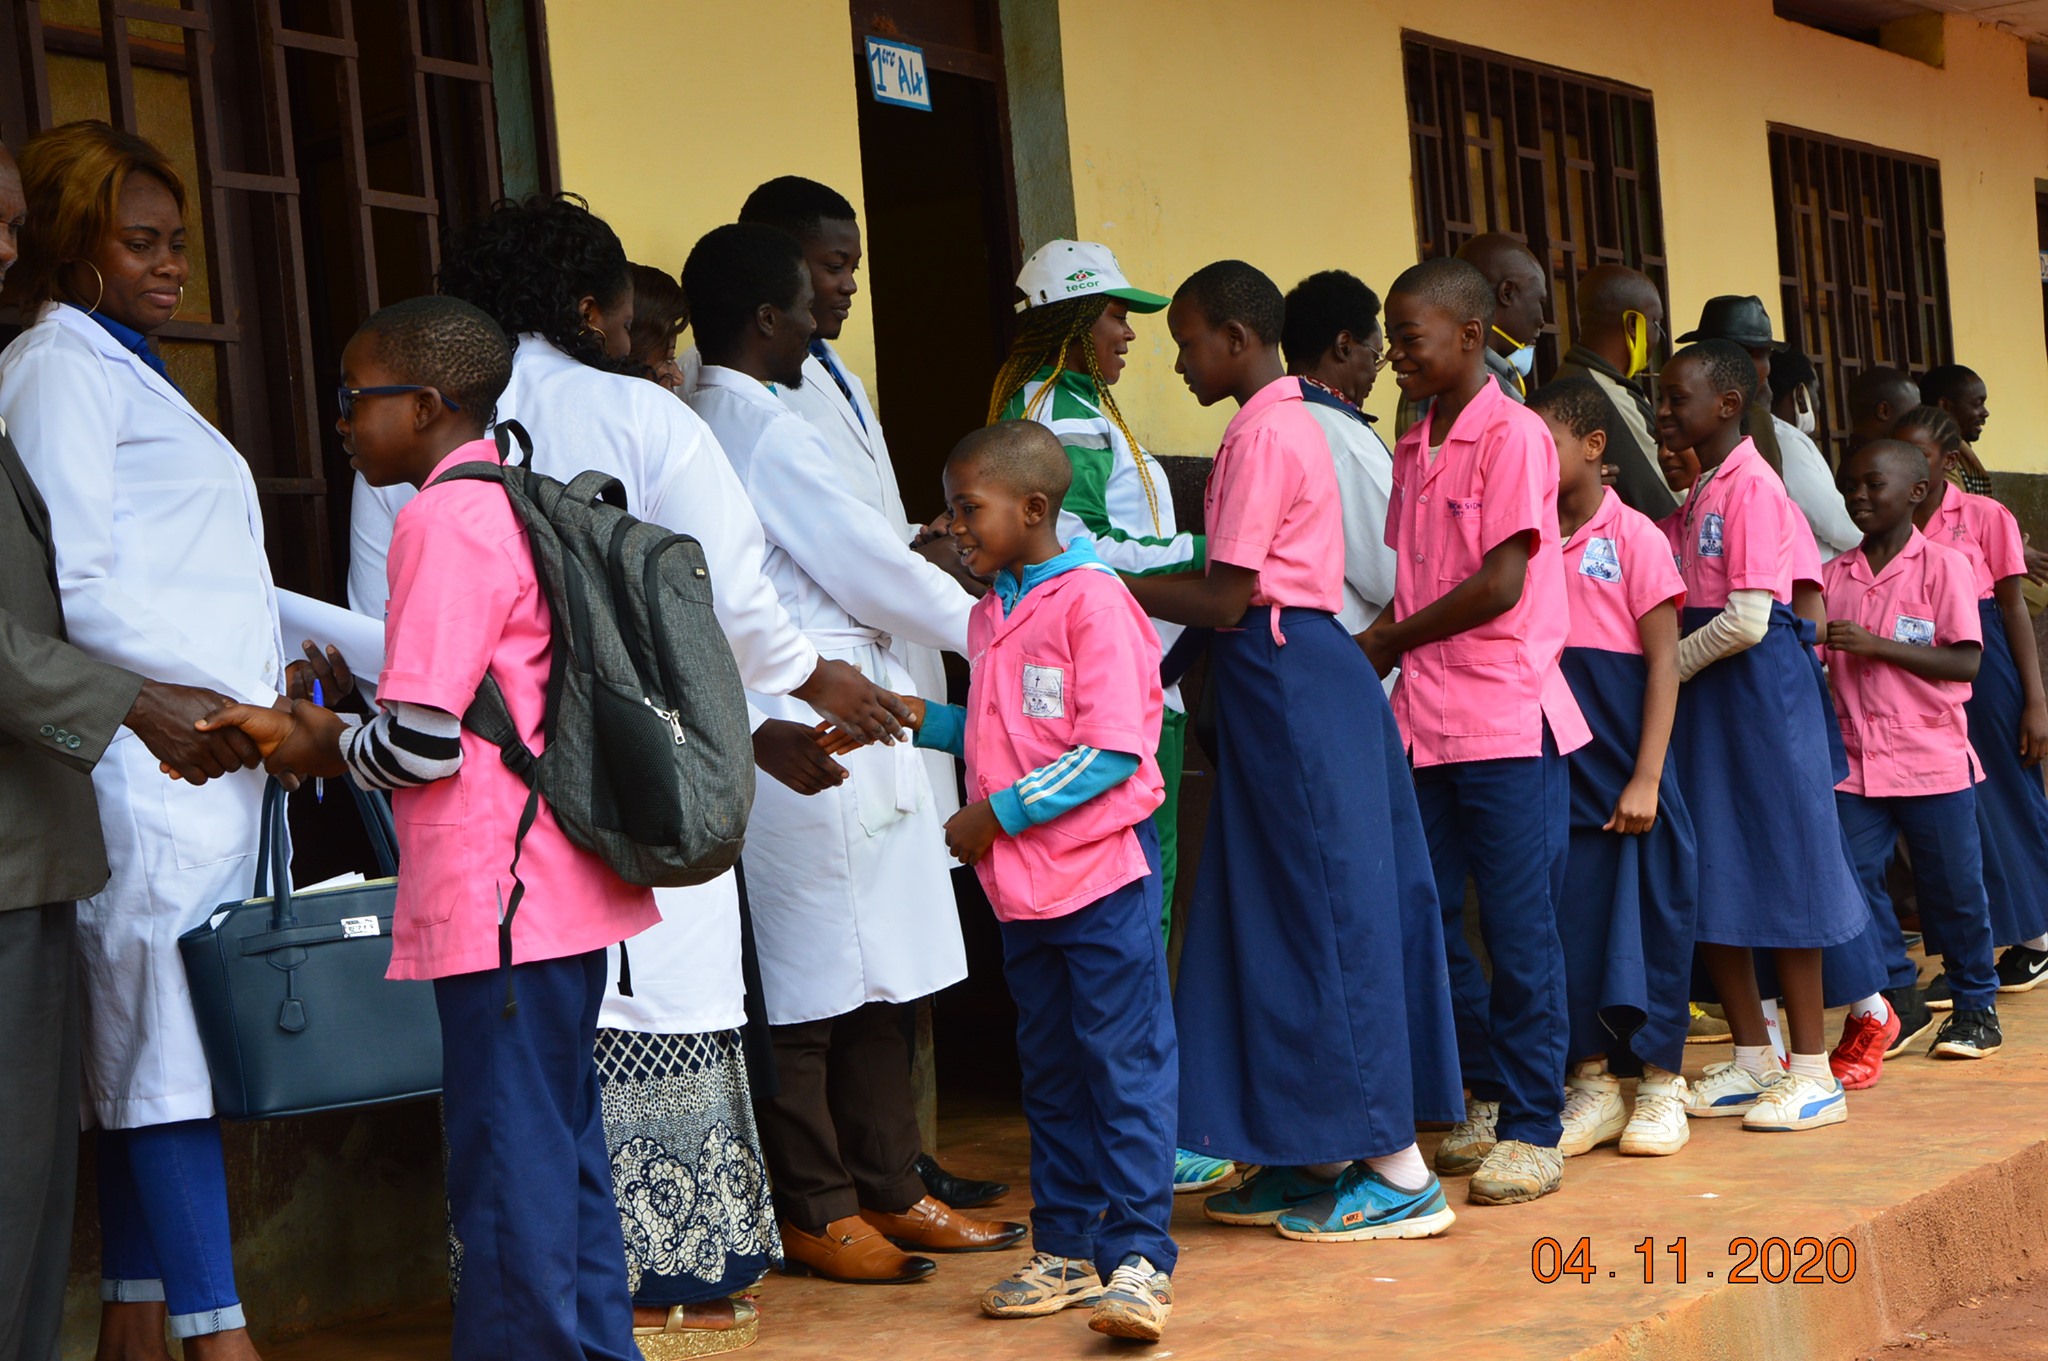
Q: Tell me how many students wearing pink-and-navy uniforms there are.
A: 9